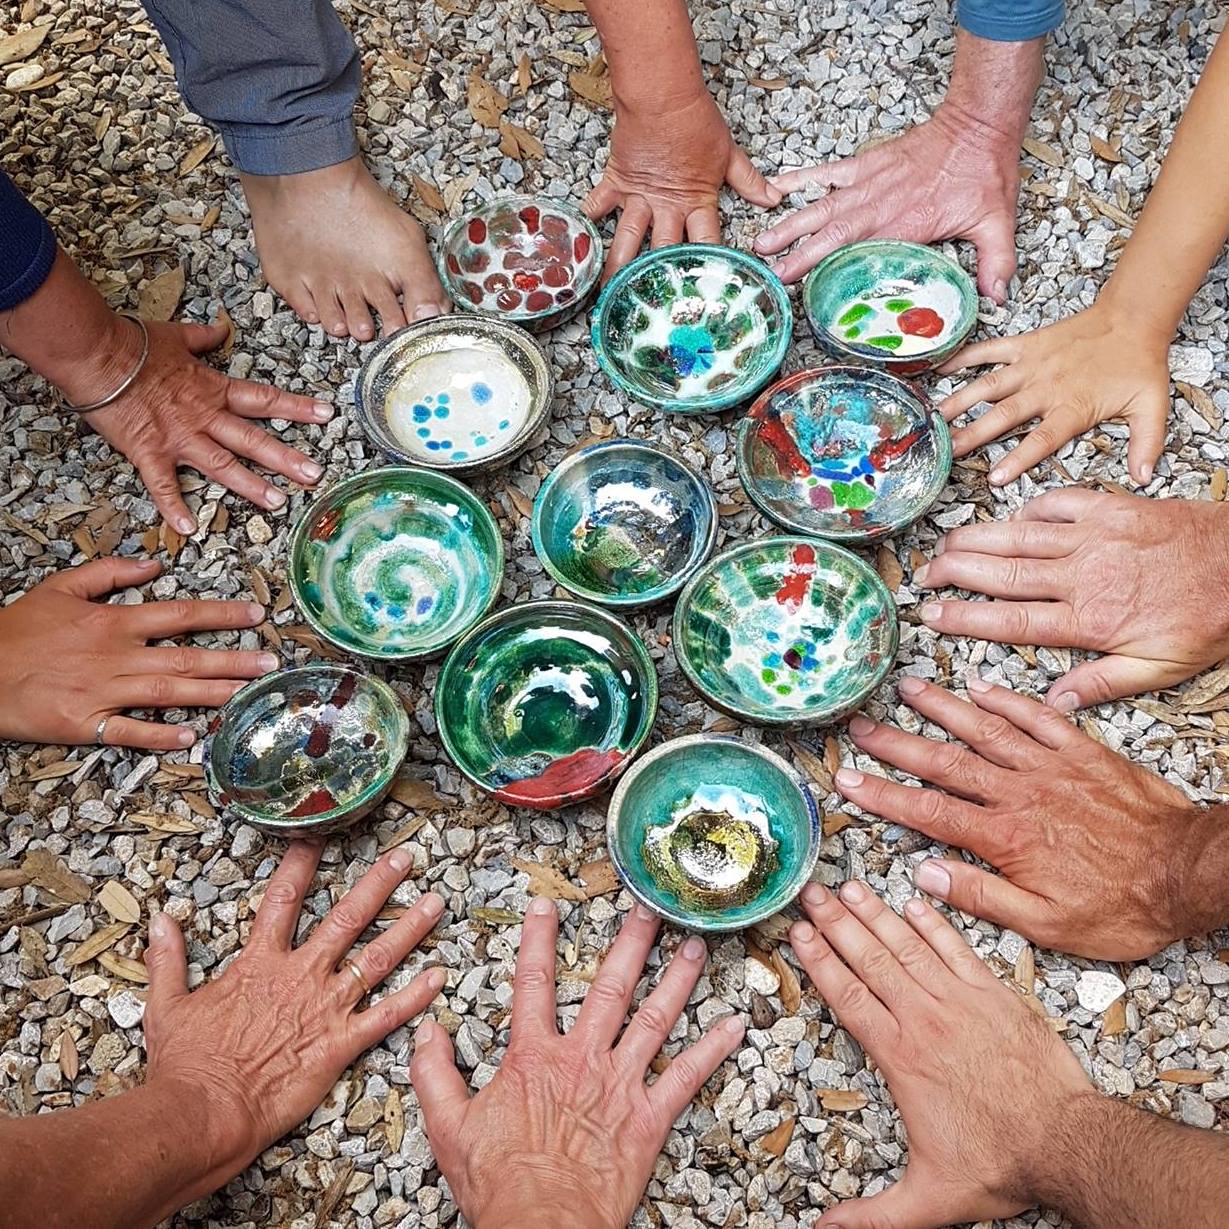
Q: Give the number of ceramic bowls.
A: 11